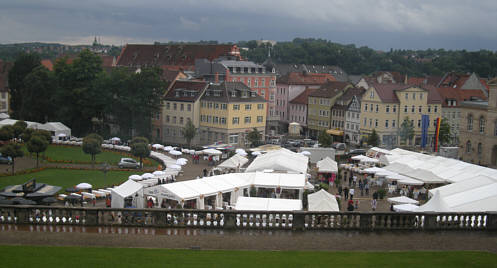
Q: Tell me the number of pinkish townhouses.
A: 2